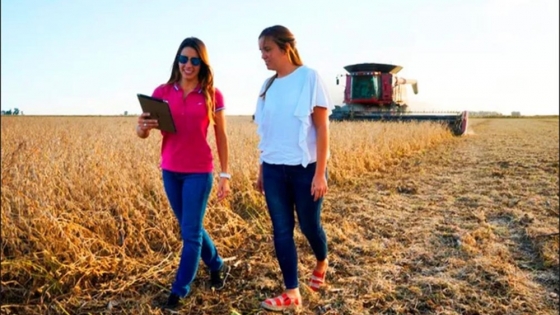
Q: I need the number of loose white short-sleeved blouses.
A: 1